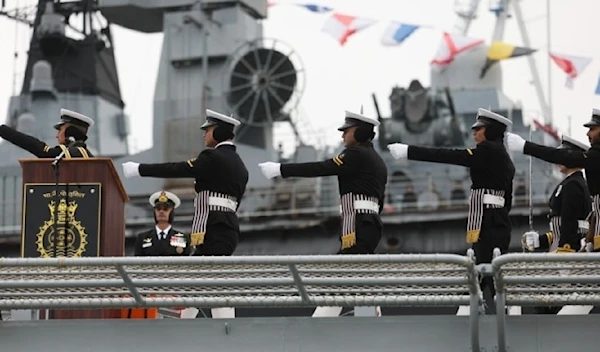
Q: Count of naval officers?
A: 7